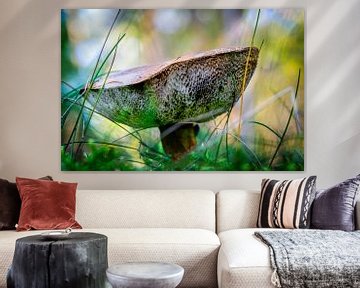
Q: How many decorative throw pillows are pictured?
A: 4